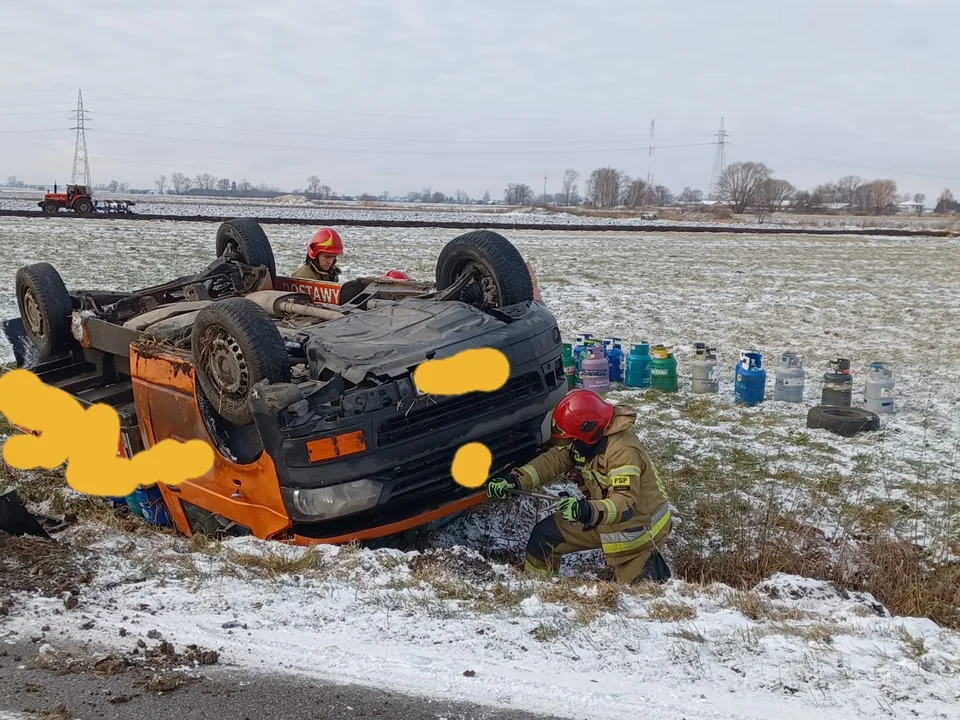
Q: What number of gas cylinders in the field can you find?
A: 12